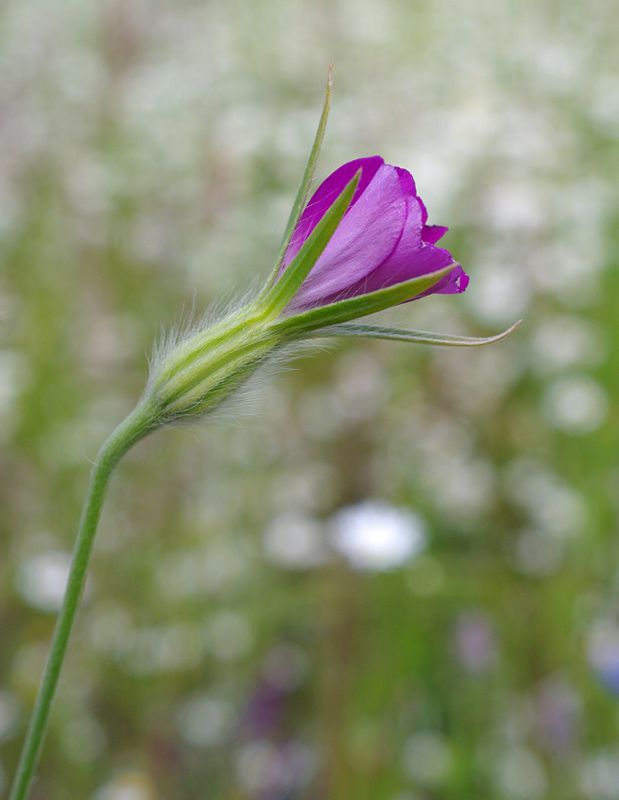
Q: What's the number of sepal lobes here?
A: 4